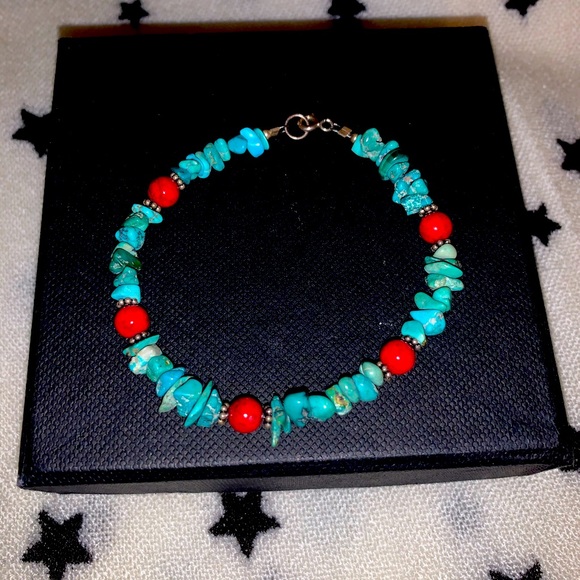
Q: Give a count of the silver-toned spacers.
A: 10